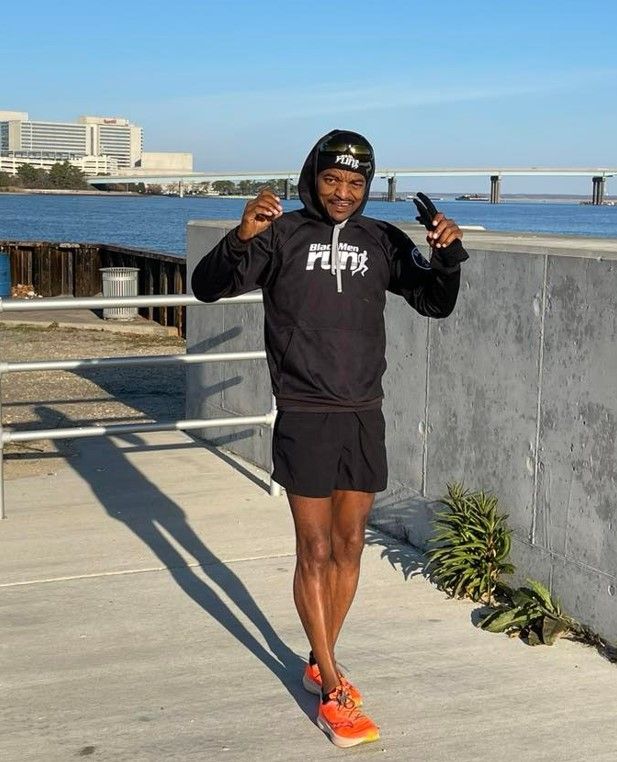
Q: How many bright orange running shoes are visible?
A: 2